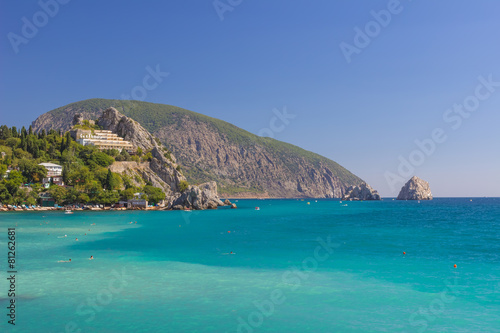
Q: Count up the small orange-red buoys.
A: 2